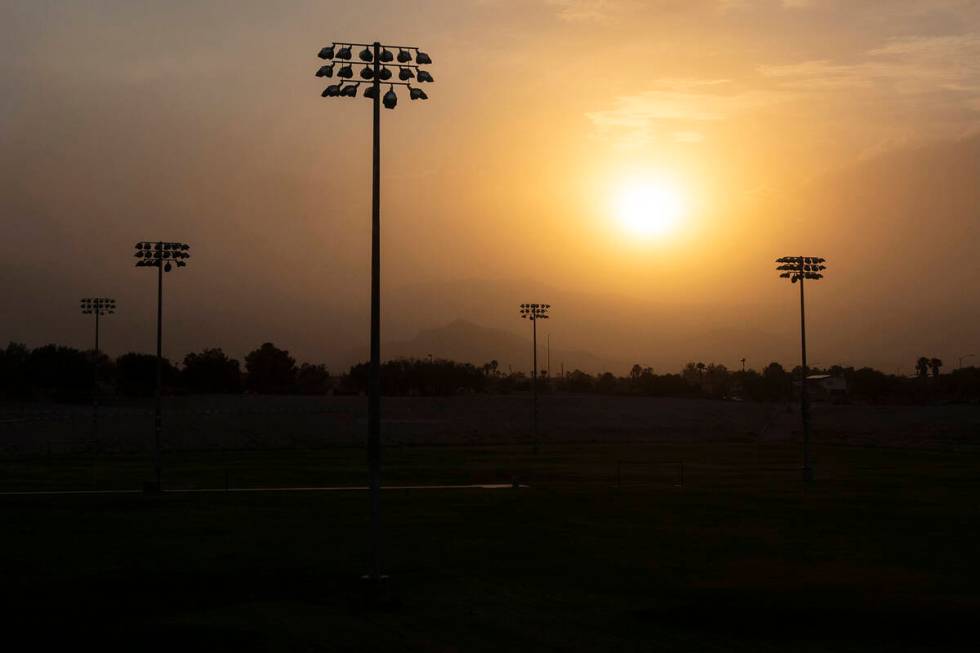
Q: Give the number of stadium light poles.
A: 5